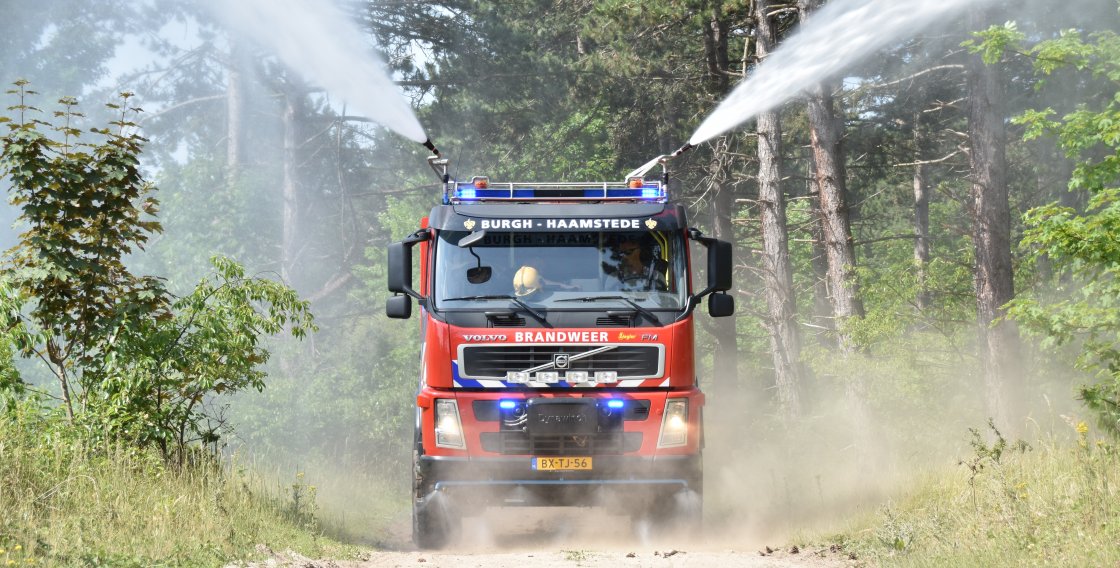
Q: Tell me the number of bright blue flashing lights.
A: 4